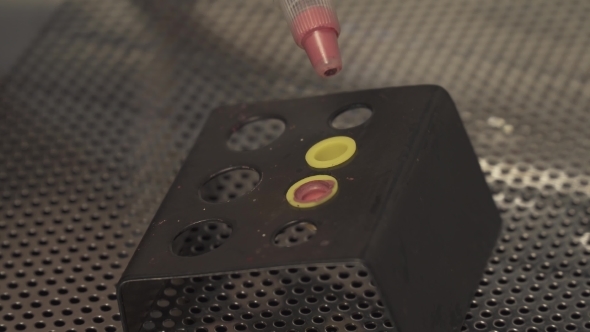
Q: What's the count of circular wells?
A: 7